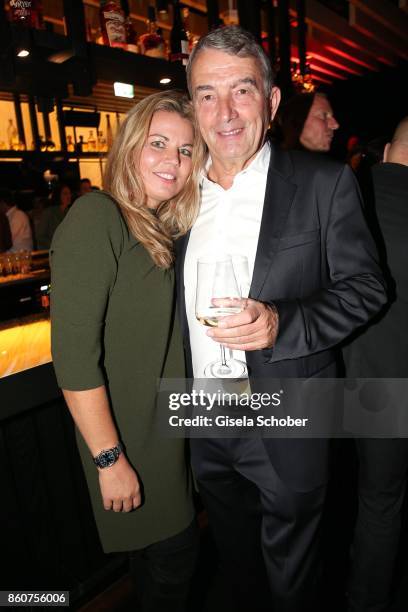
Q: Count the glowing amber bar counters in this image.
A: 1